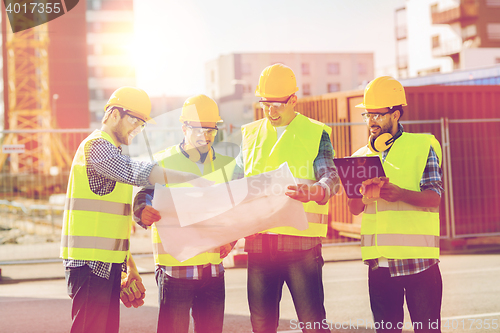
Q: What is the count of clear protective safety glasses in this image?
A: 4